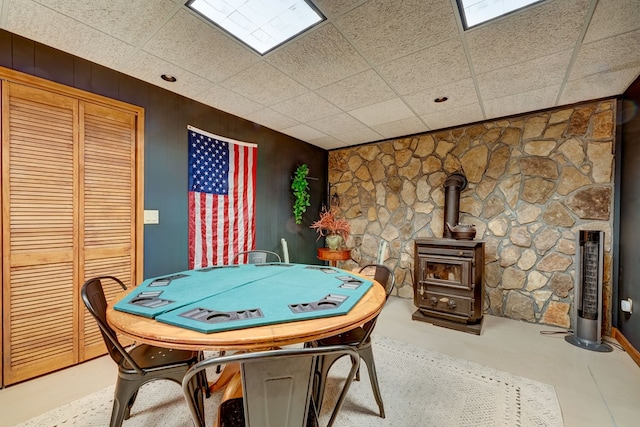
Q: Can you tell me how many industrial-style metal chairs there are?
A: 4